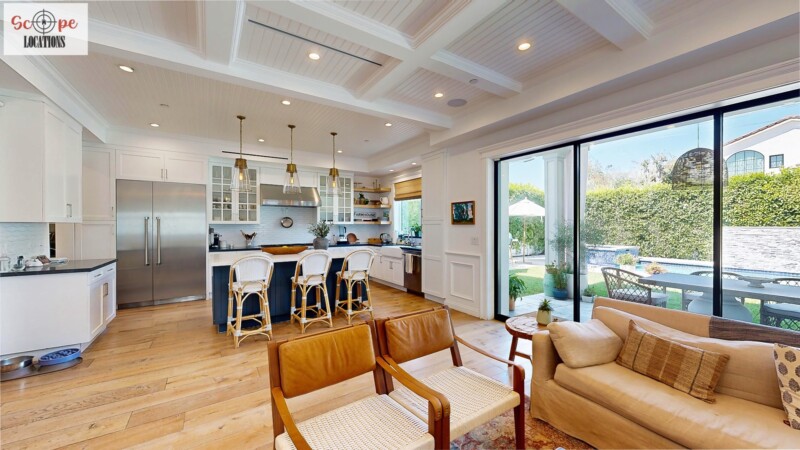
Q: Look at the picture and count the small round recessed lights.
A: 11